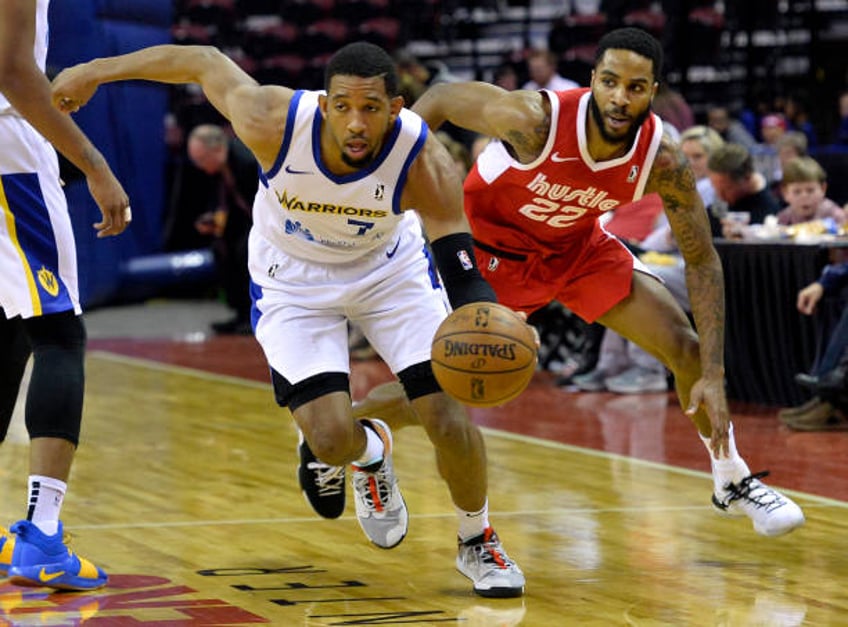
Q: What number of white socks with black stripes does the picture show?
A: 1